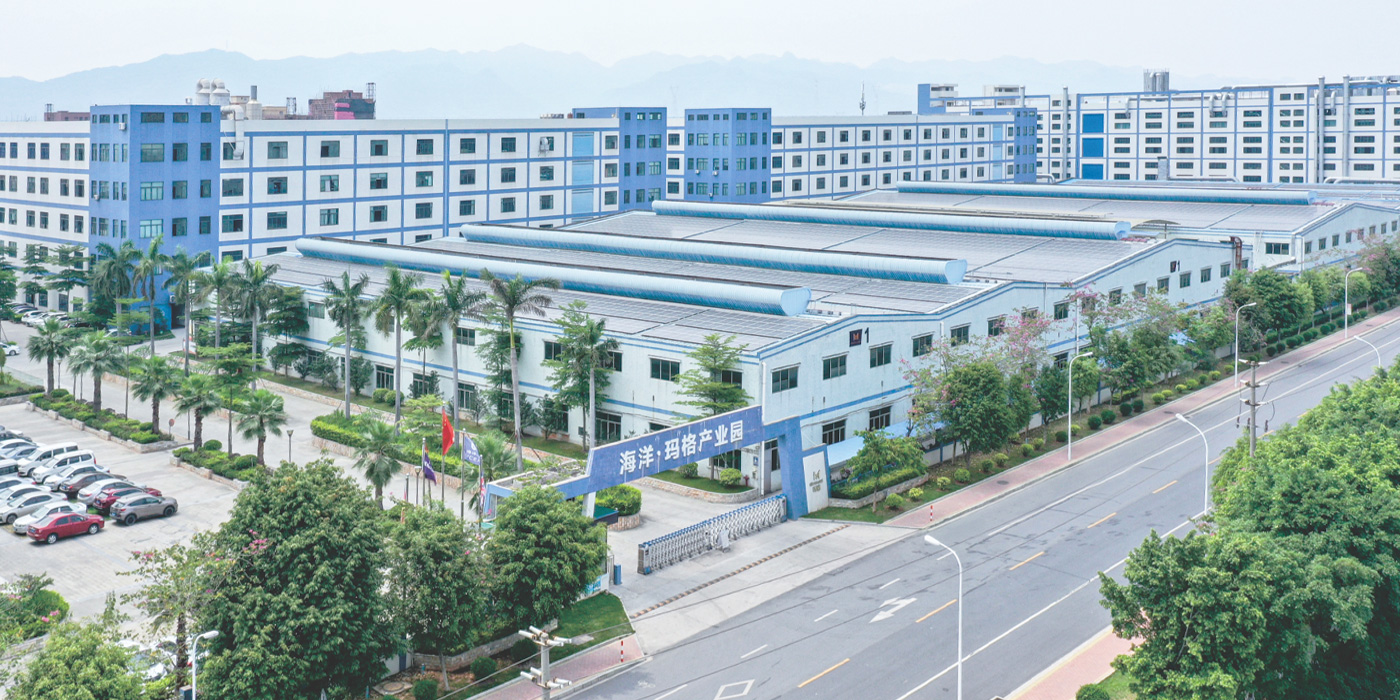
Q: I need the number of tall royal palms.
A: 10